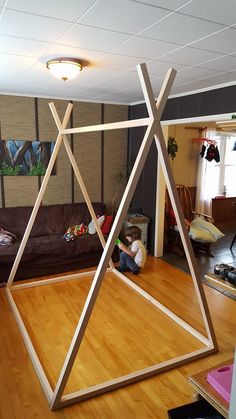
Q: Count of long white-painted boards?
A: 9